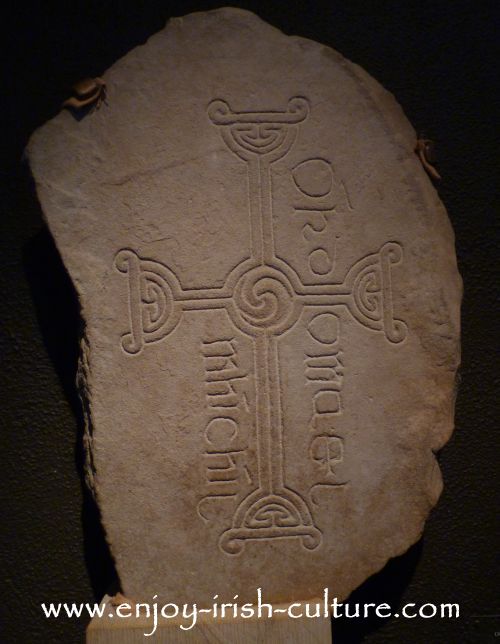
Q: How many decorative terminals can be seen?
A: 4